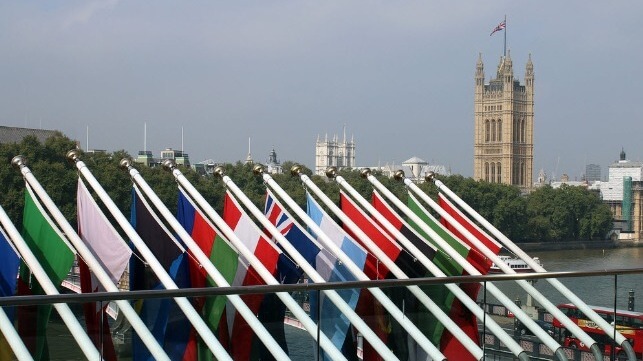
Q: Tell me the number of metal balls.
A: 11